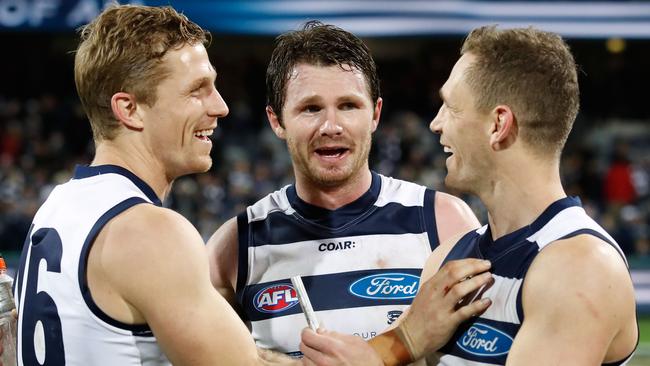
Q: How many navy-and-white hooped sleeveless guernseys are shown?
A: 3